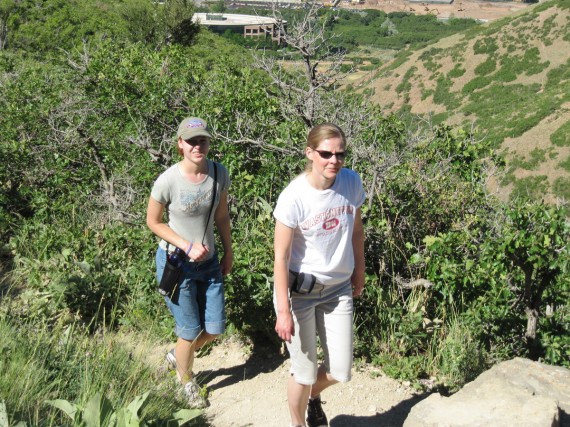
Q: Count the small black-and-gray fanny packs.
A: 1